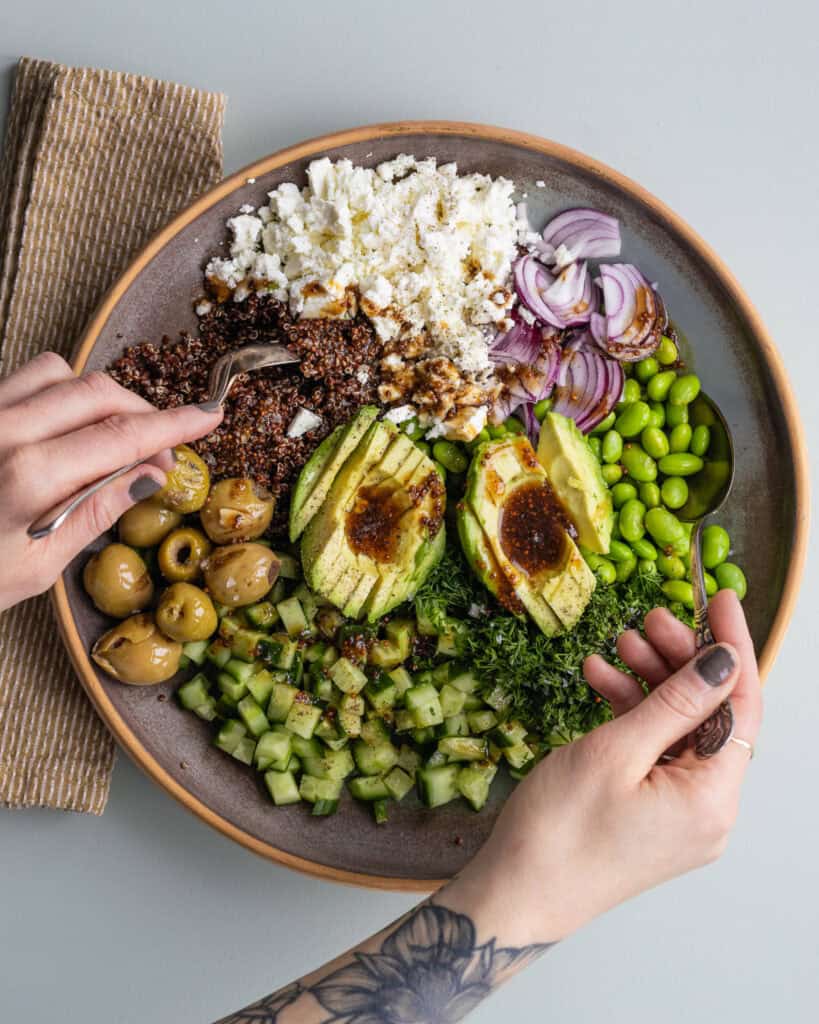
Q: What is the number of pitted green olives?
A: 8